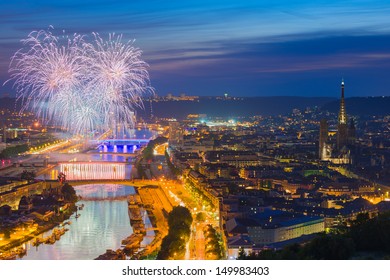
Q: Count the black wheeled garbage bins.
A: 0